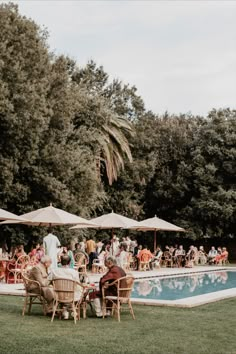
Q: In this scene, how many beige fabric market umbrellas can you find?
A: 4